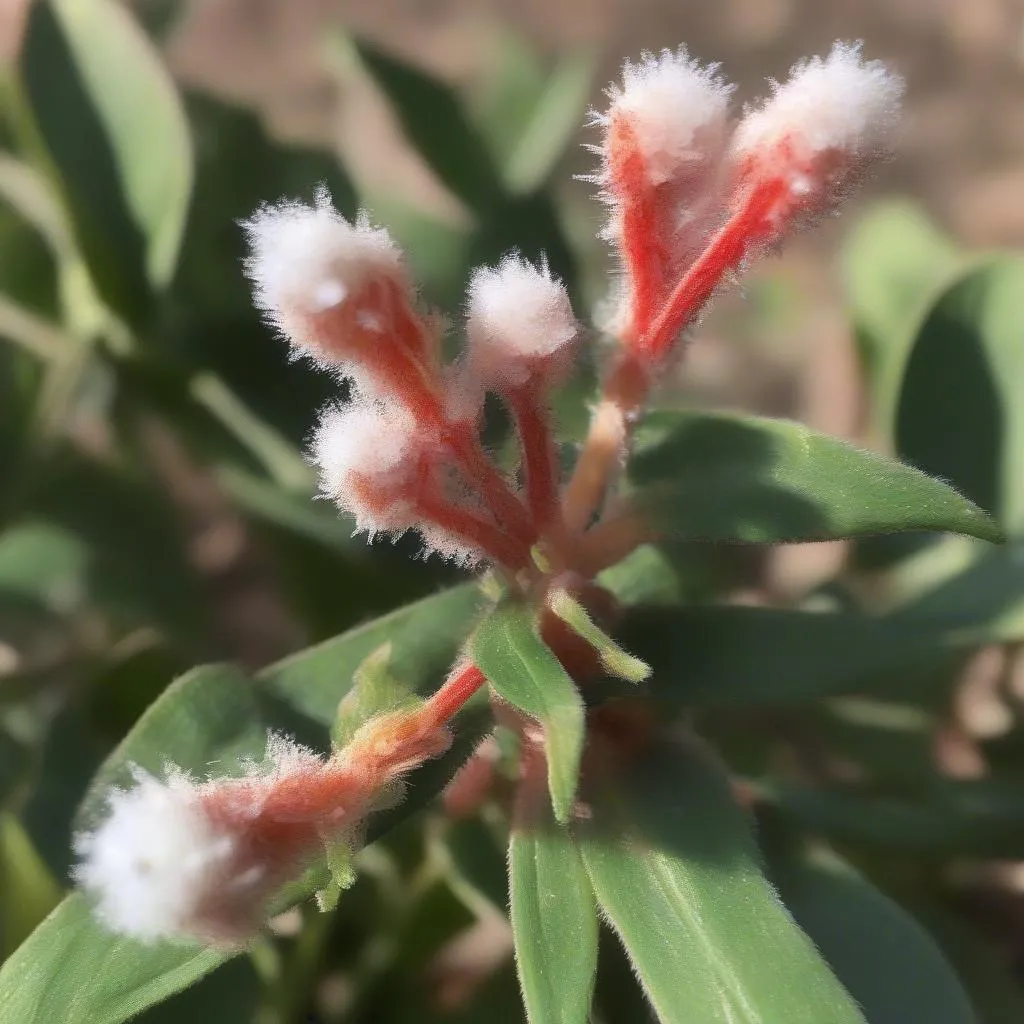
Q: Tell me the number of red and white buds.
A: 6